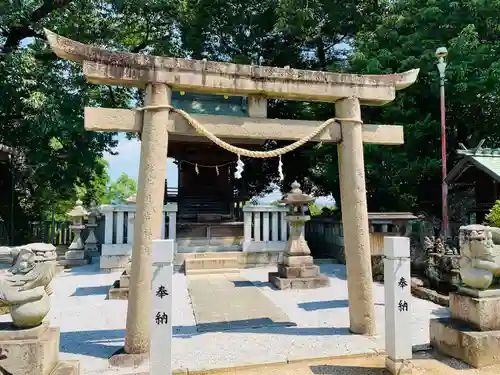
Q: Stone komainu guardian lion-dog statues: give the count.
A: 2